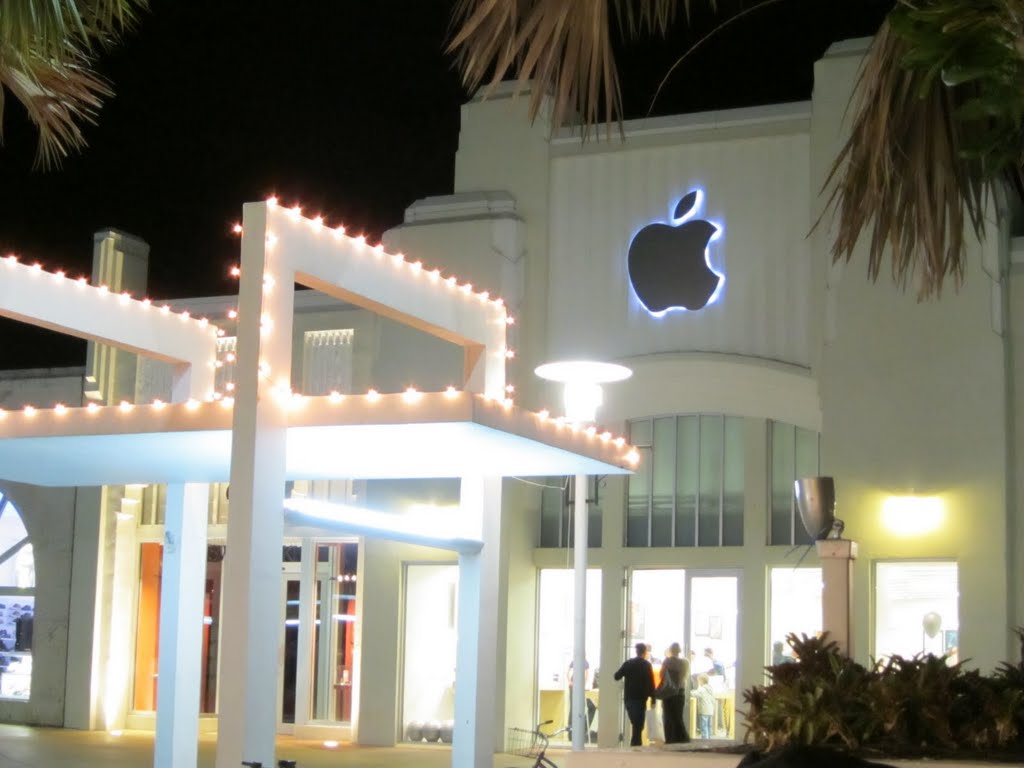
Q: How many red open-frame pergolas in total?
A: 0